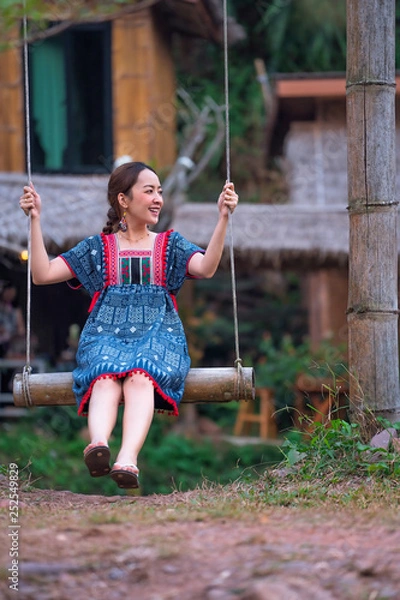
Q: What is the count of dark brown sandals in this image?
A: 2